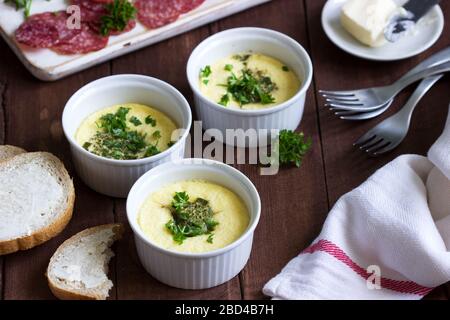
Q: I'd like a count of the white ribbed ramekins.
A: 3